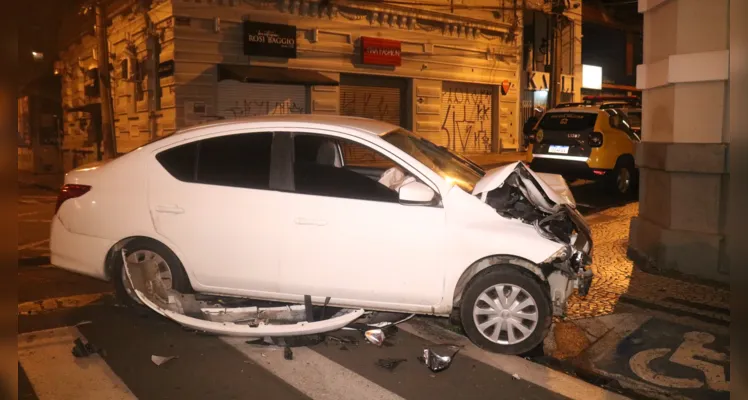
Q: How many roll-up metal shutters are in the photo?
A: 3